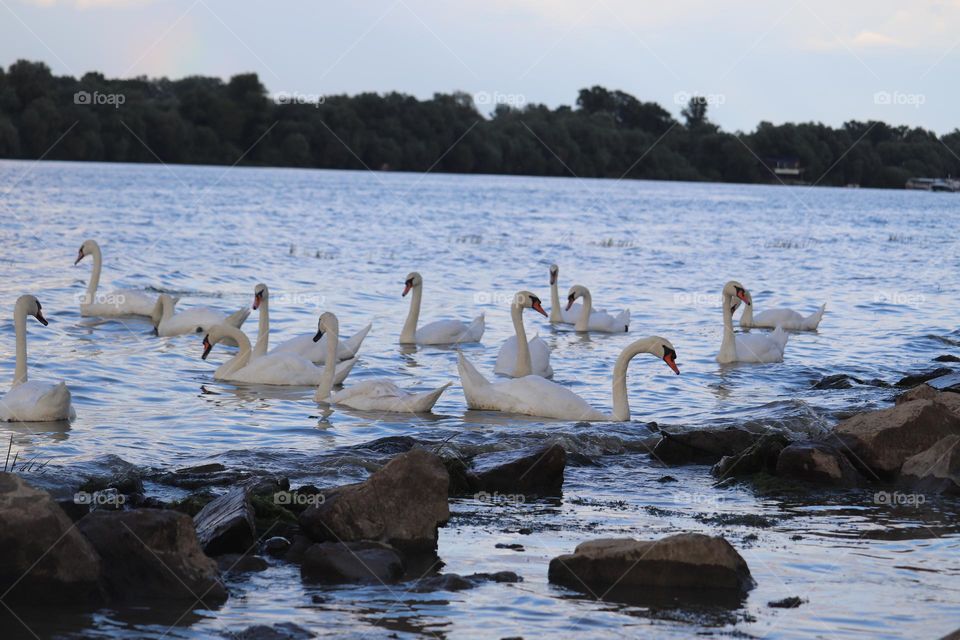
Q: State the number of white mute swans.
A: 13